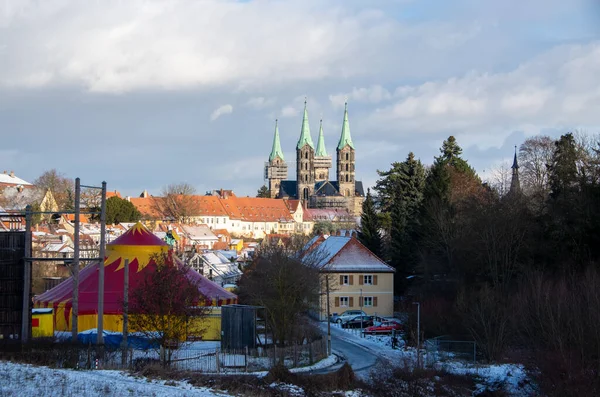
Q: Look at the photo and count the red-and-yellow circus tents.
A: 1